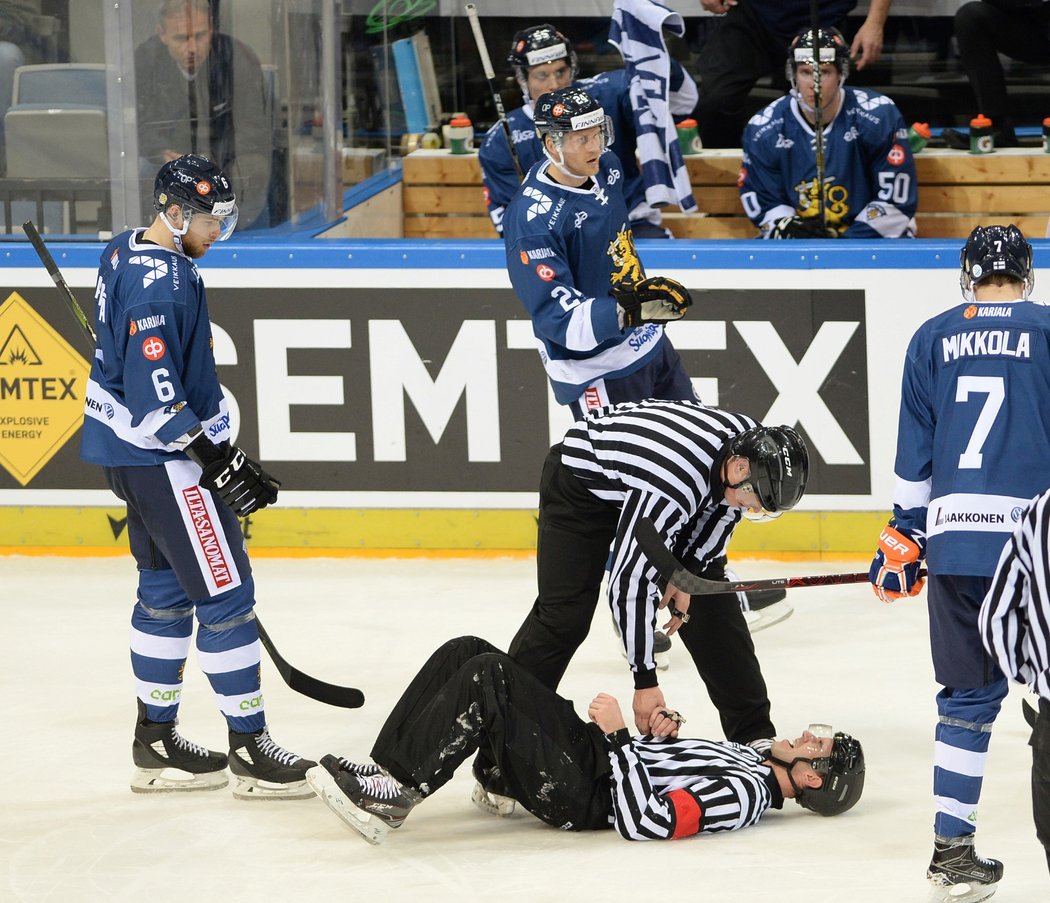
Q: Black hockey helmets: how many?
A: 7